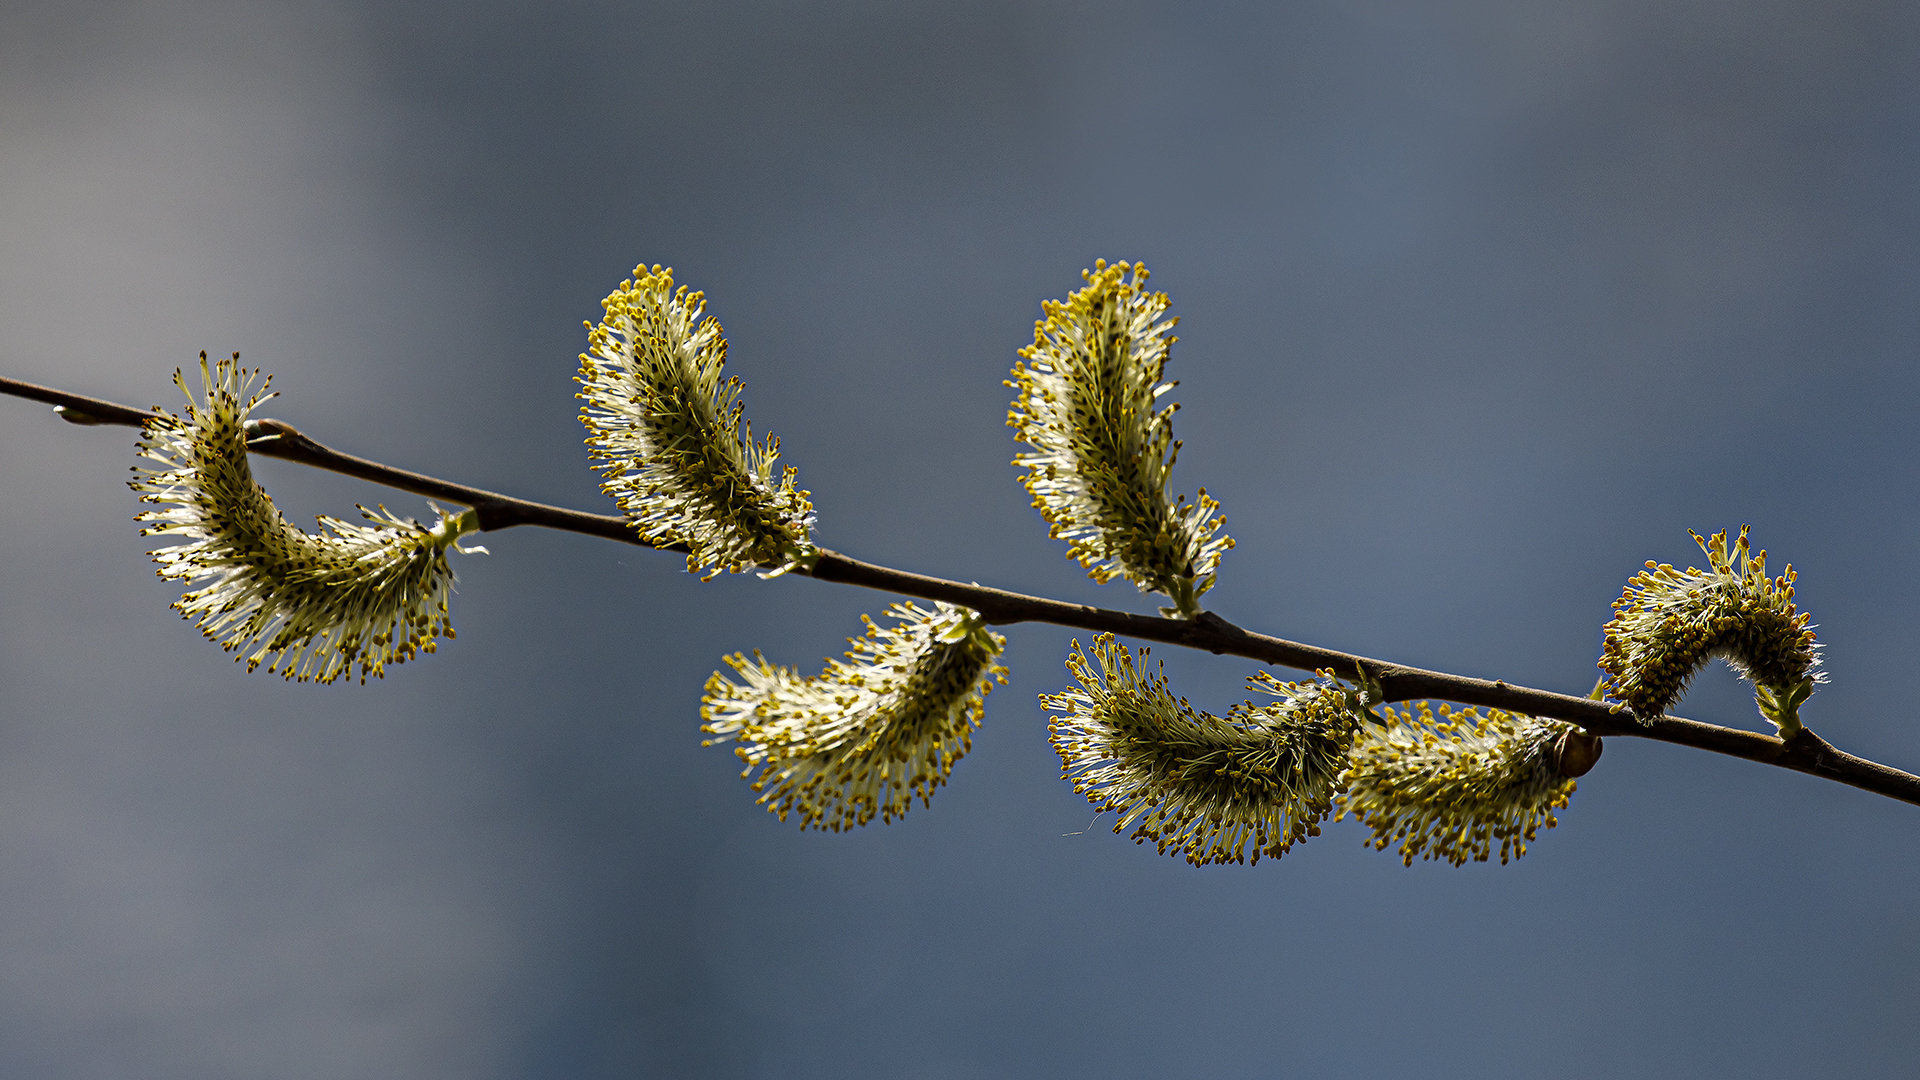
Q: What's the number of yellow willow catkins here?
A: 7